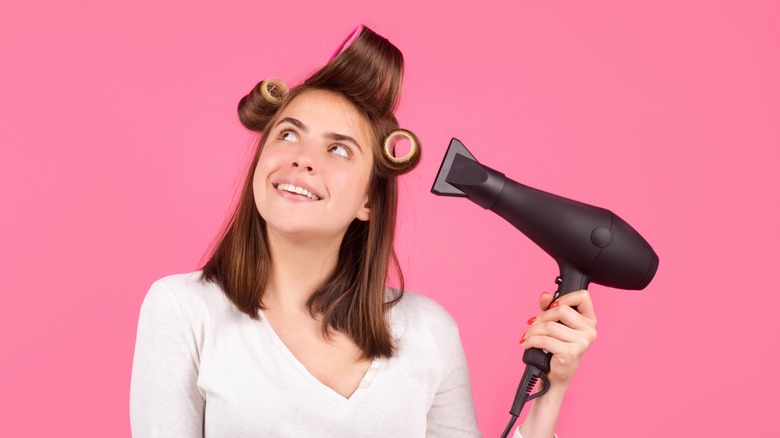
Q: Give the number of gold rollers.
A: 2